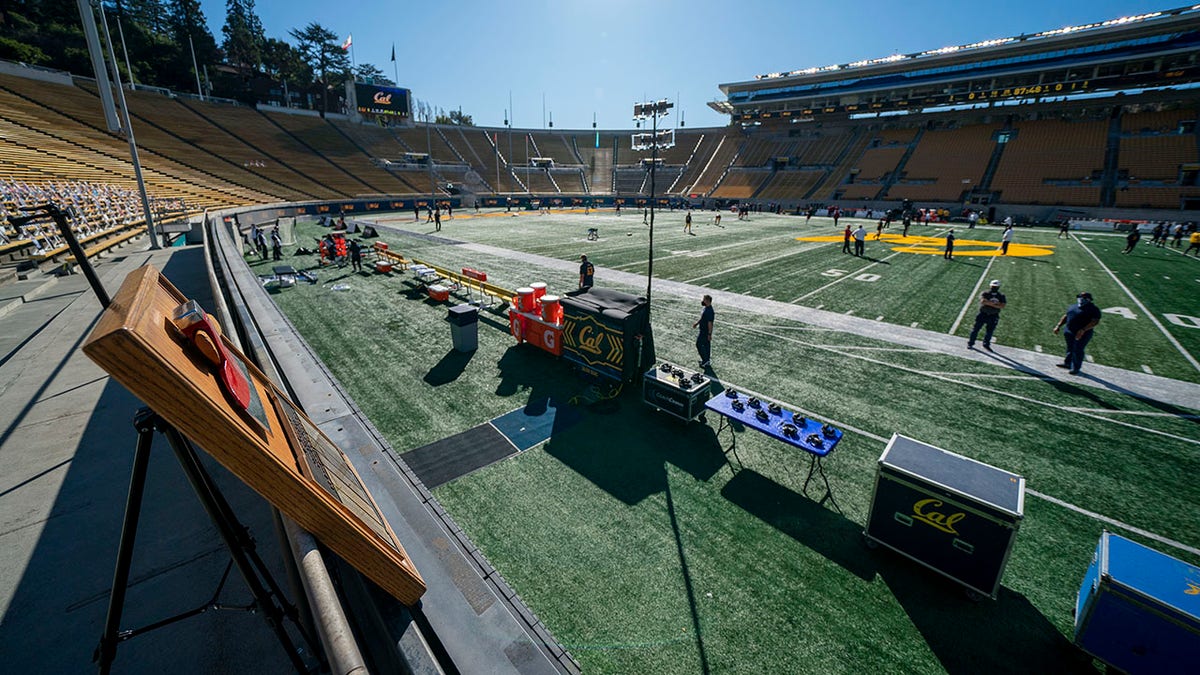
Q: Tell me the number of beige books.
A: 0